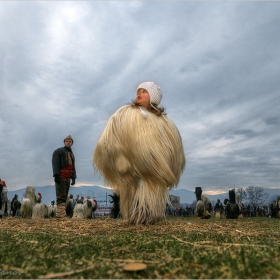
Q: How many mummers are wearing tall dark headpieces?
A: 2